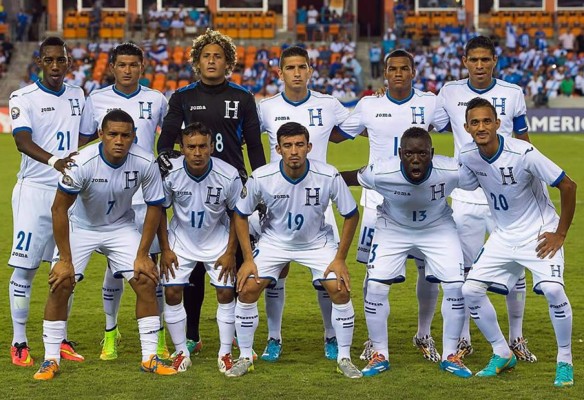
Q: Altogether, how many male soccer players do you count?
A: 11